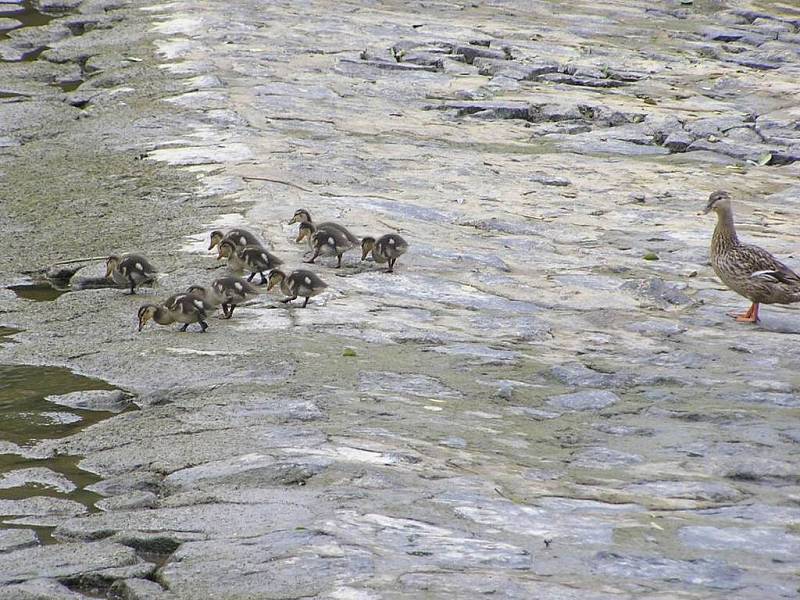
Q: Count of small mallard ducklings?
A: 9